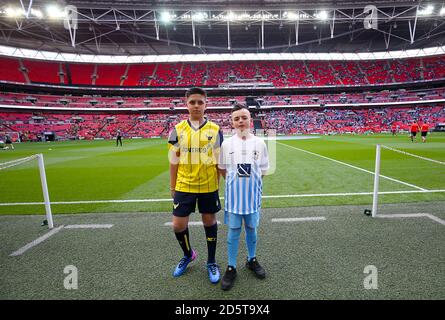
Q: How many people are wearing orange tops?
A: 2